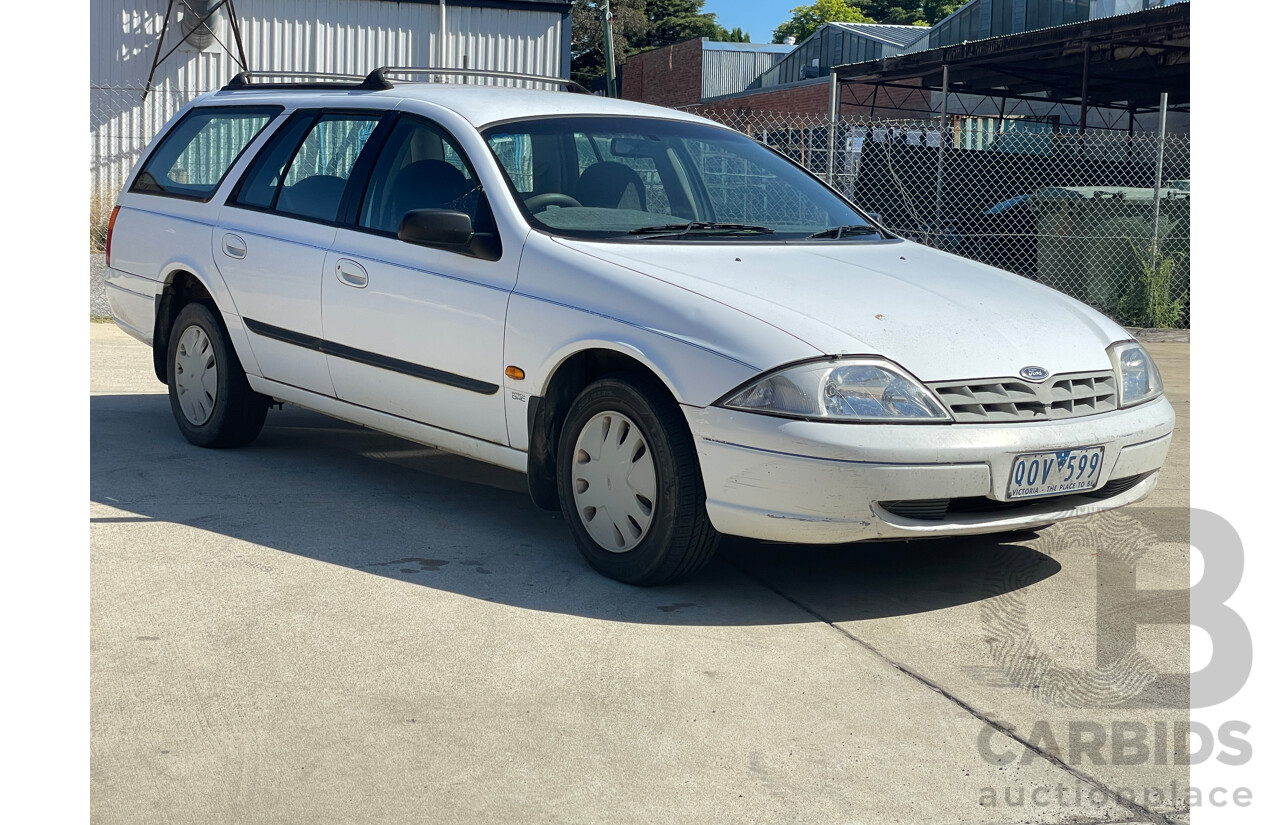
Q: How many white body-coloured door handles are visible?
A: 2